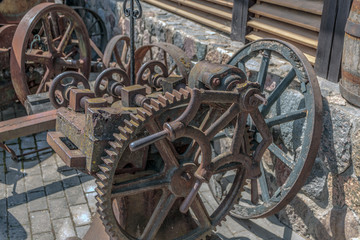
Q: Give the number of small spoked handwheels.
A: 3